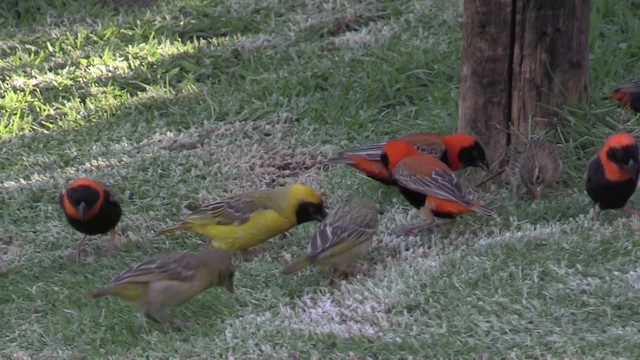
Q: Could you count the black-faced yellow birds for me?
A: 1